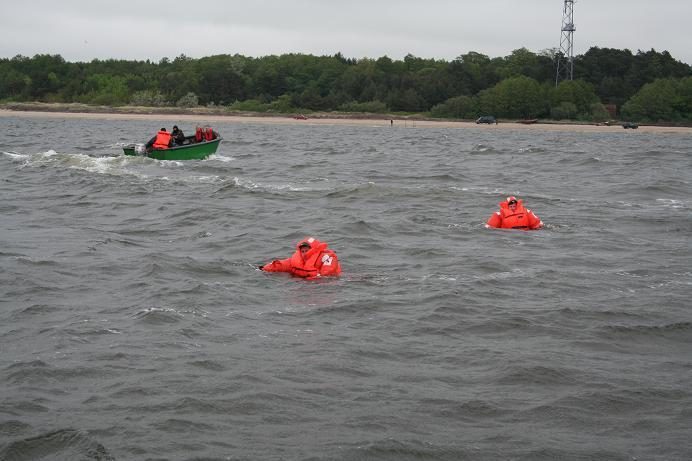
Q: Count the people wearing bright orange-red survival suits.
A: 2